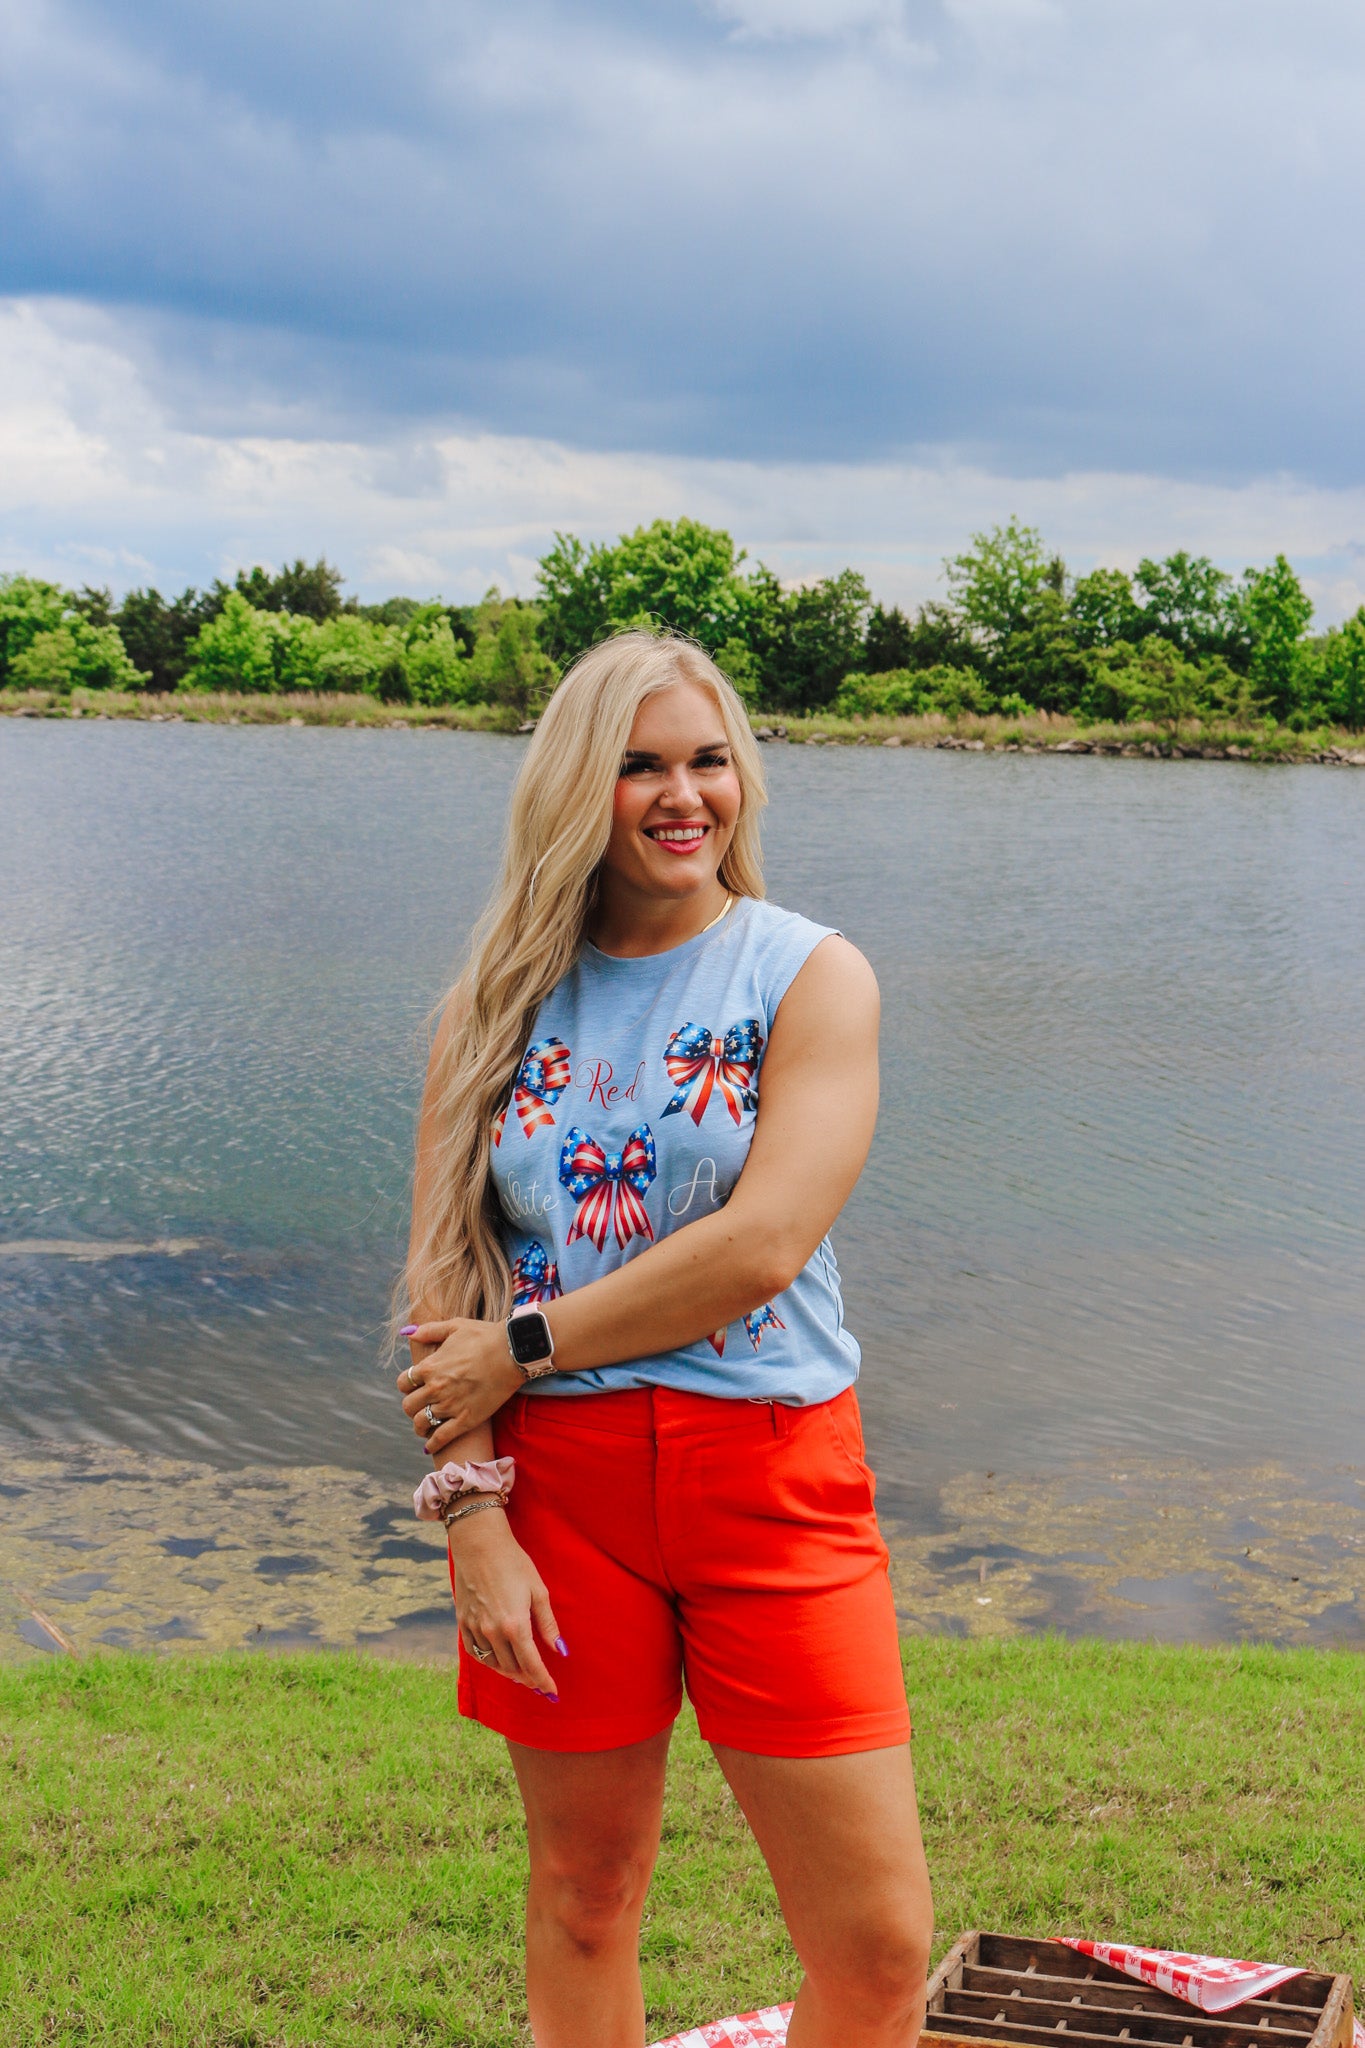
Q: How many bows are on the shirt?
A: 5